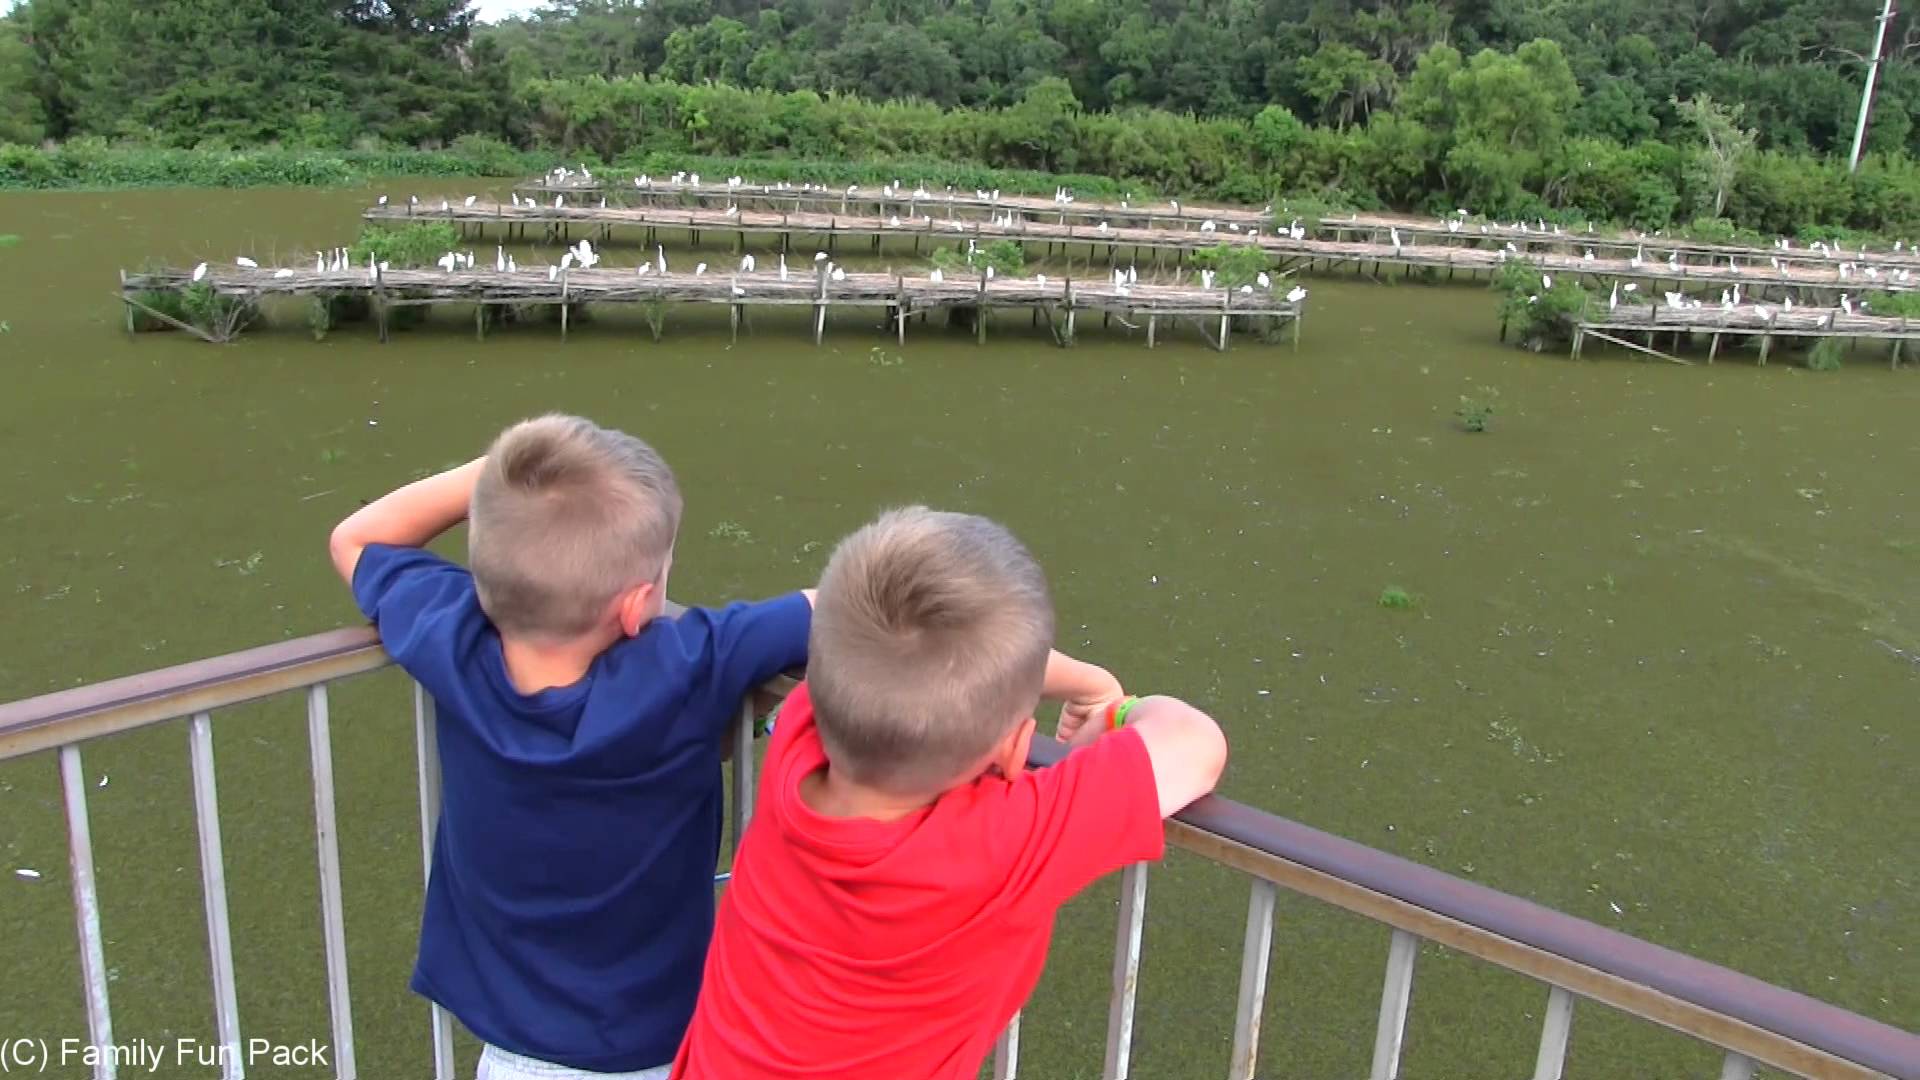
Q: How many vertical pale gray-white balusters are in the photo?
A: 11